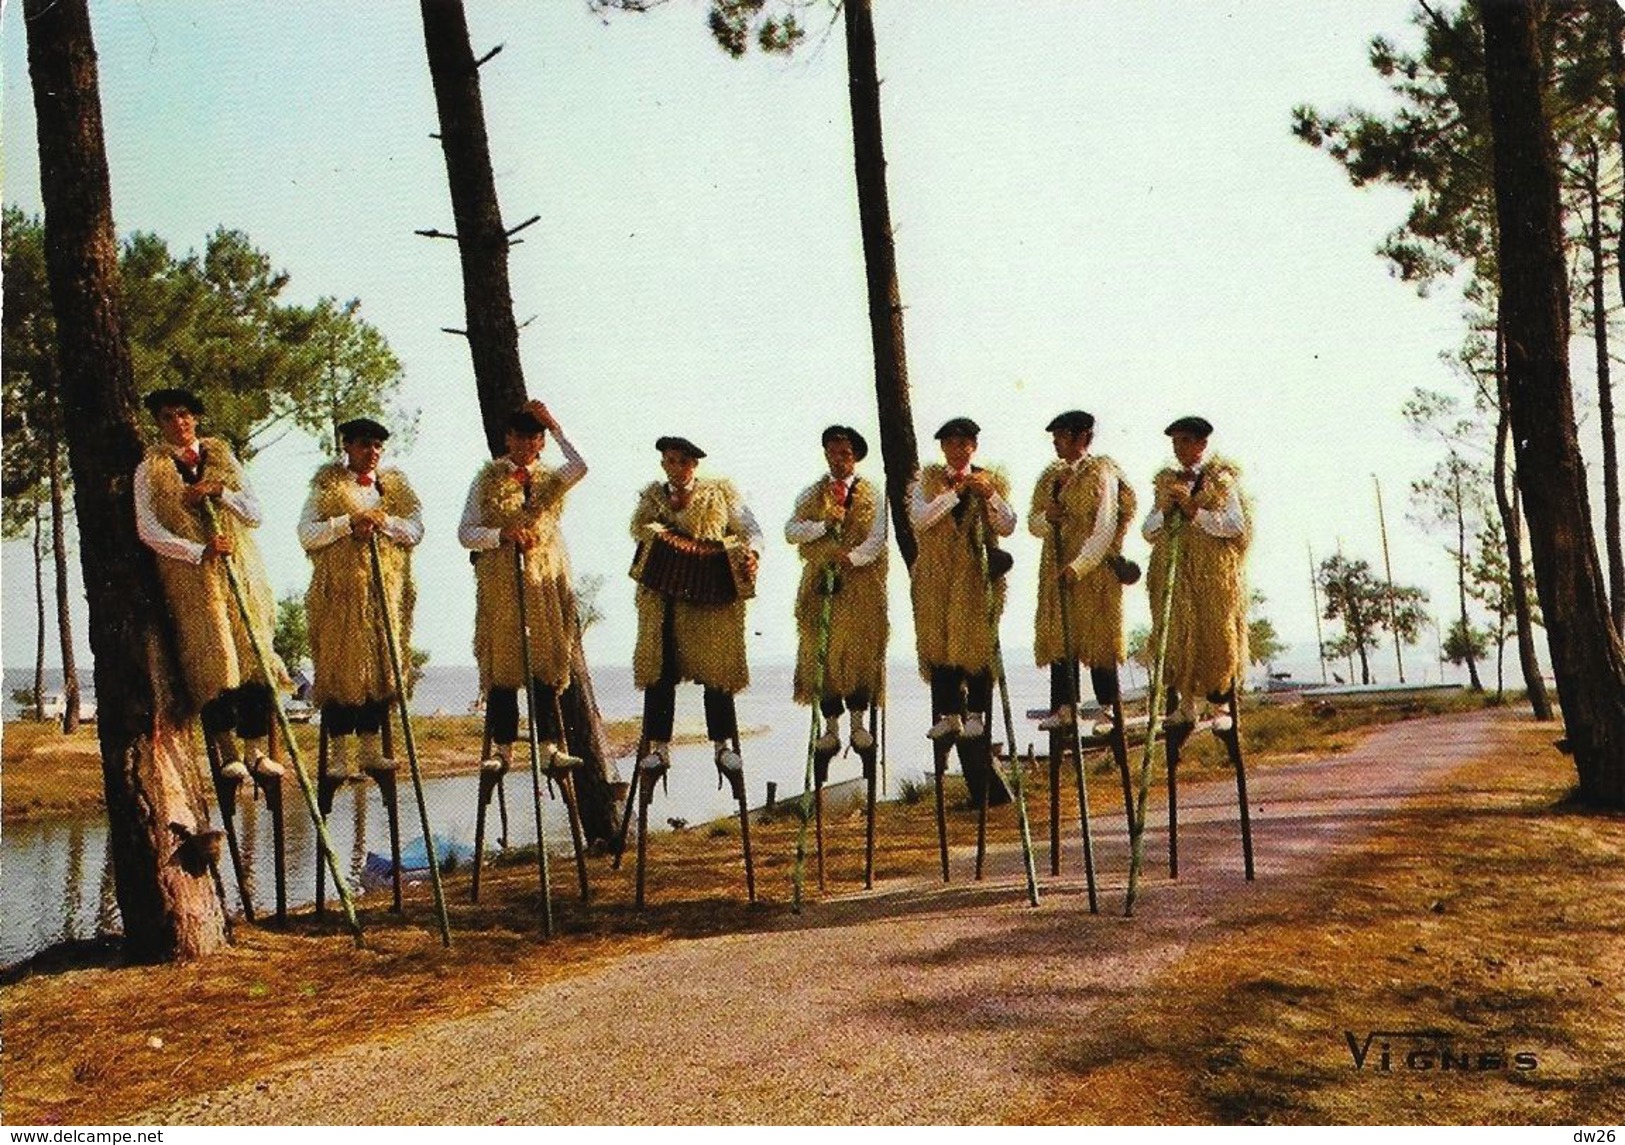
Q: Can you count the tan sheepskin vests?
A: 8